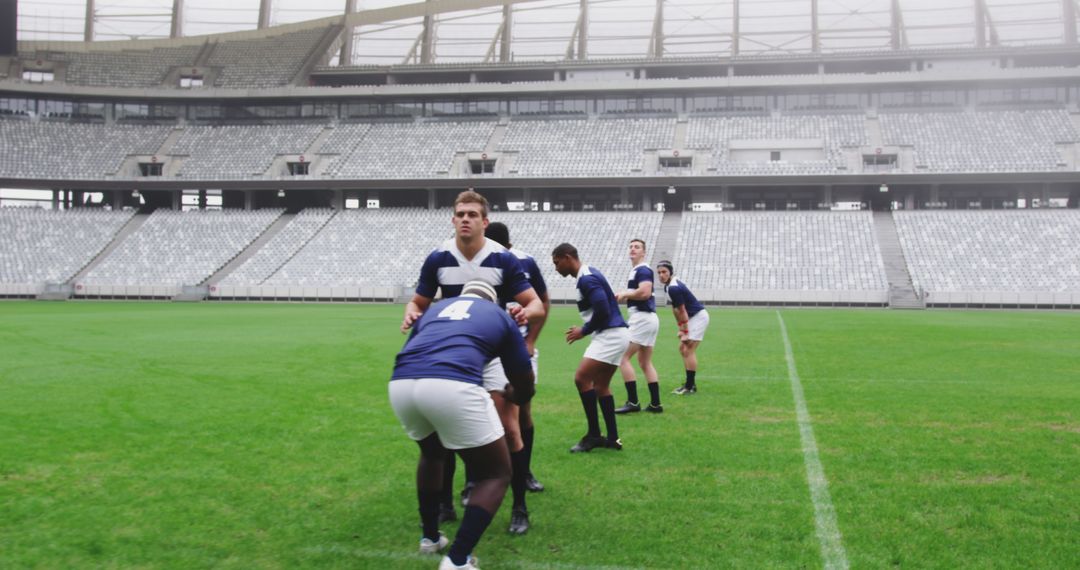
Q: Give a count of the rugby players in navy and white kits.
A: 6